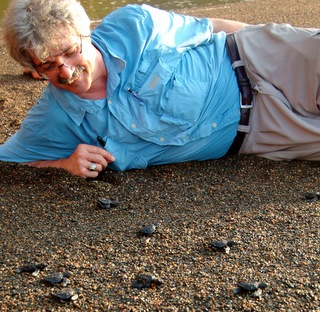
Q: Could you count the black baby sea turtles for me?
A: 9